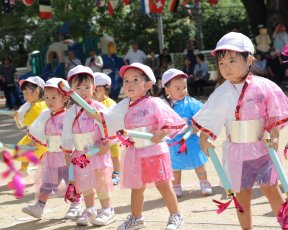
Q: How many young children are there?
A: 7